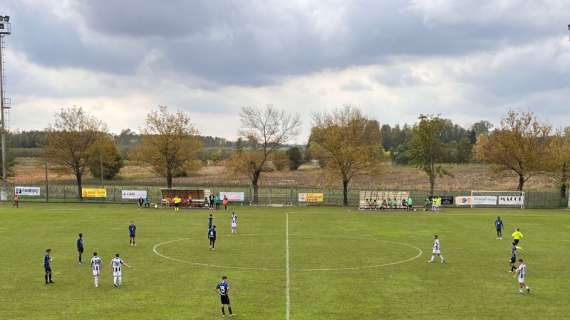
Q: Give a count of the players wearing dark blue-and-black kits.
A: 8